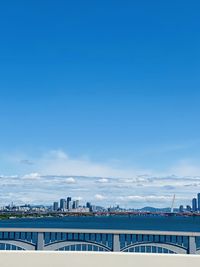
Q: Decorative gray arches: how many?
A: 3